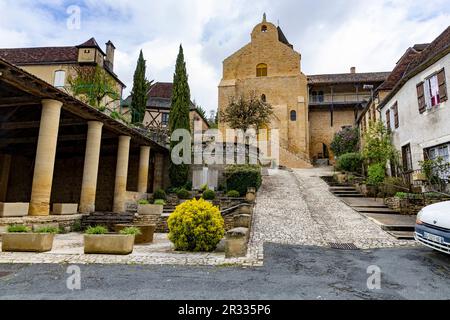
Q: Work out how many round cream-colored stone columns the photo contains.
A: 4